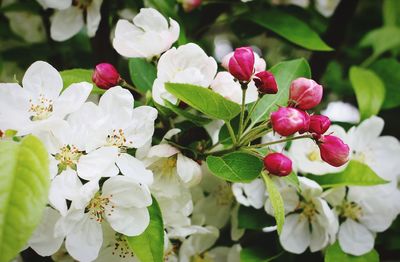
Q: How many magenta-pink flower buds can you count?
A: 8